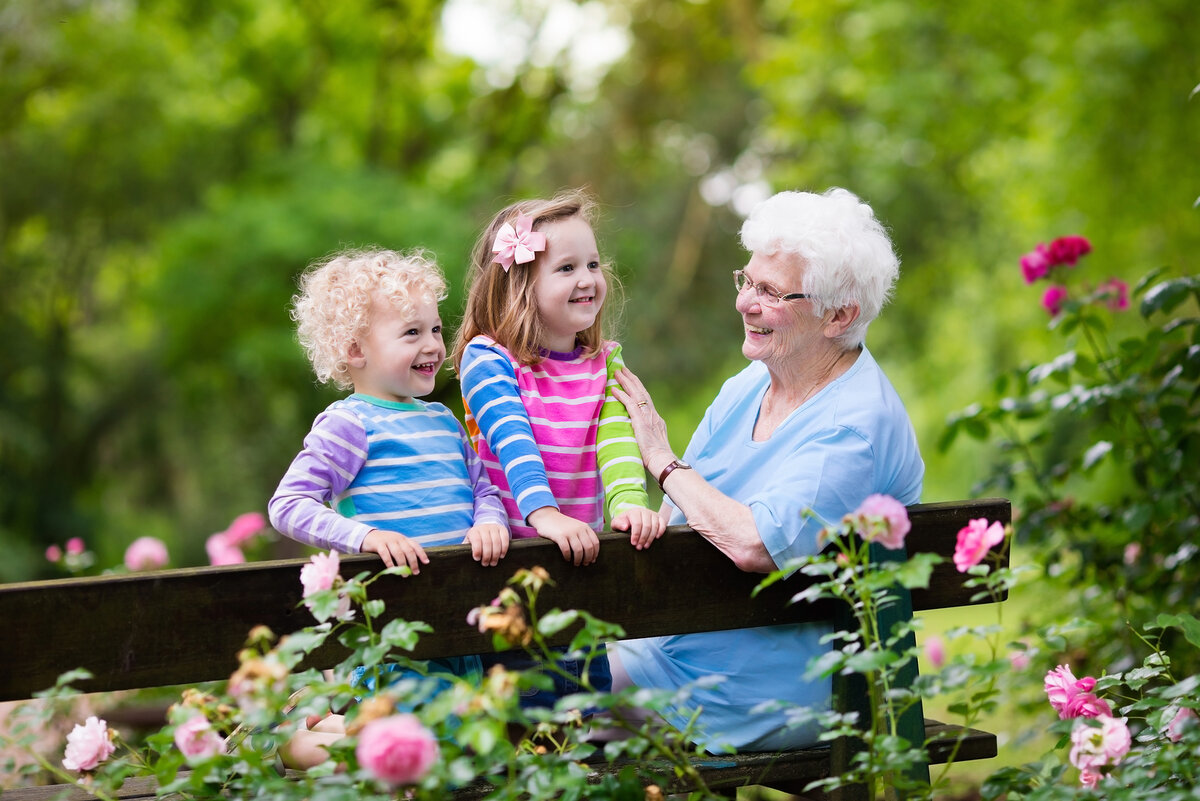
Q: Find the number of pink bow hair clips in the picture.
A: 1